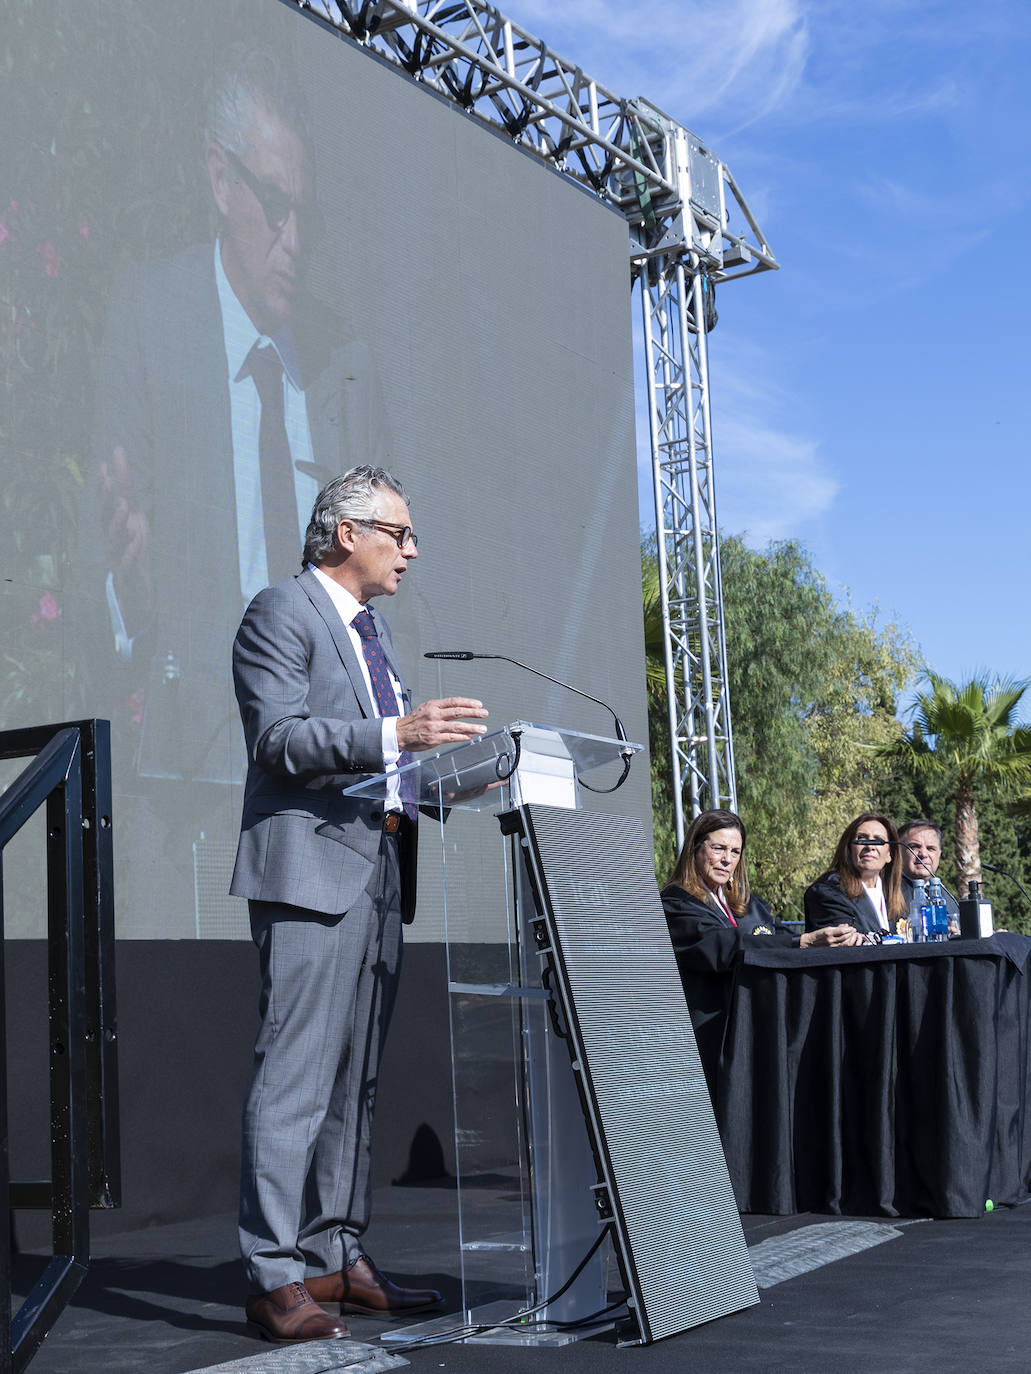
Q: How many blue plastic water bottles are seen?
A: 2